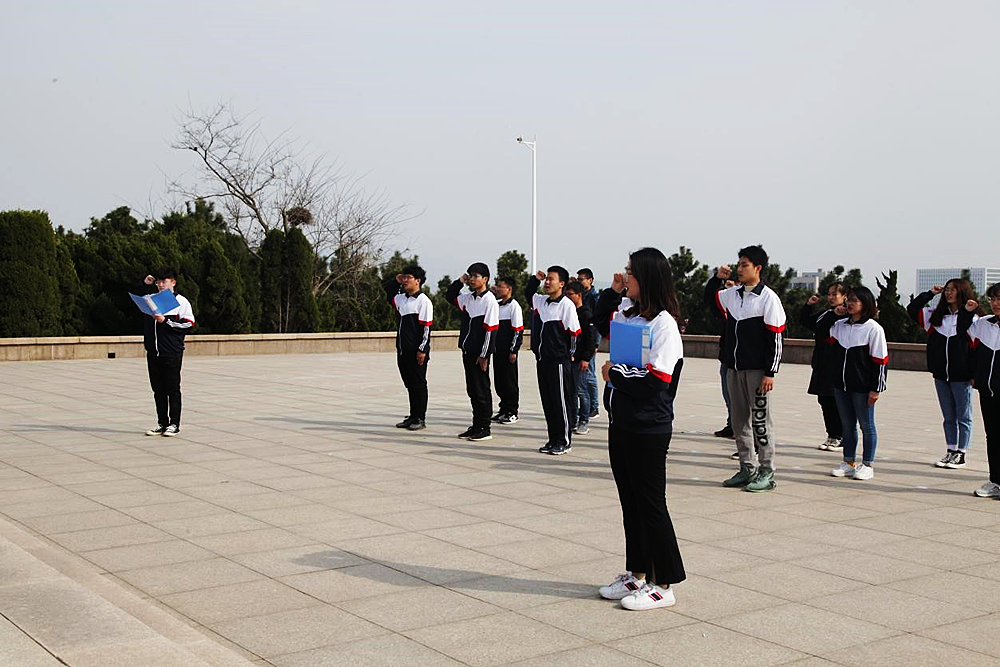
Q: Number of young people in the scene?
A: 14